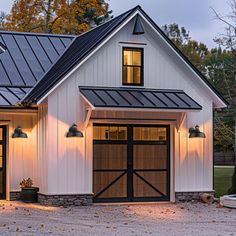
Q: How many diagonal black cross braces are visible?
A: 2